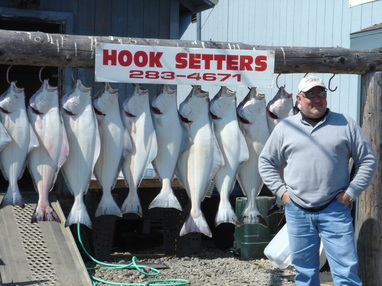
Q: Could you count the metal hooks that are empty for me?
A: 1